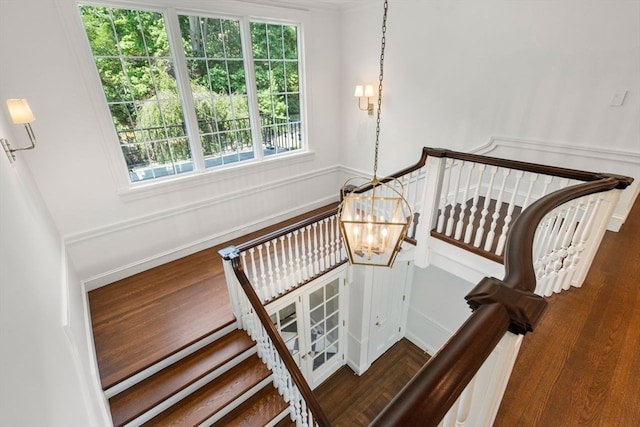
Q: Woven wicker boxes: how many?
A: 0